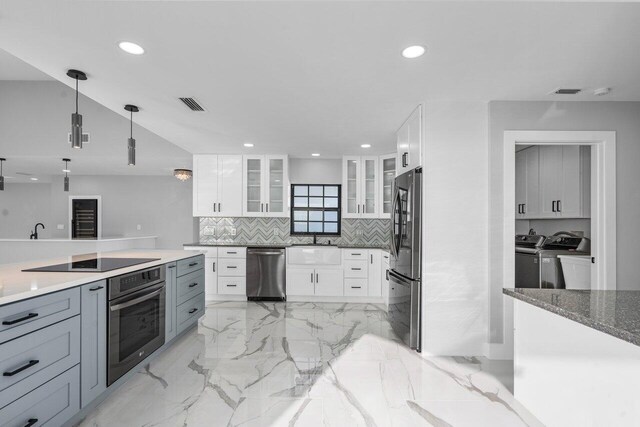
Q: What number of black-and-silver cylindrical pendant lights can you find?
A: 4